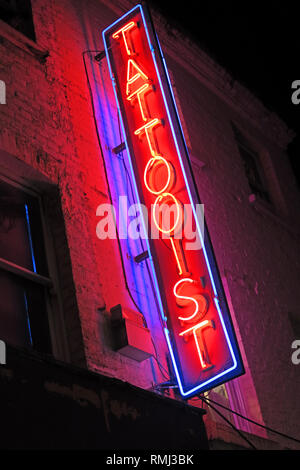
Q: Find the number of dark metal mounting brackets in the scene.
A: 3